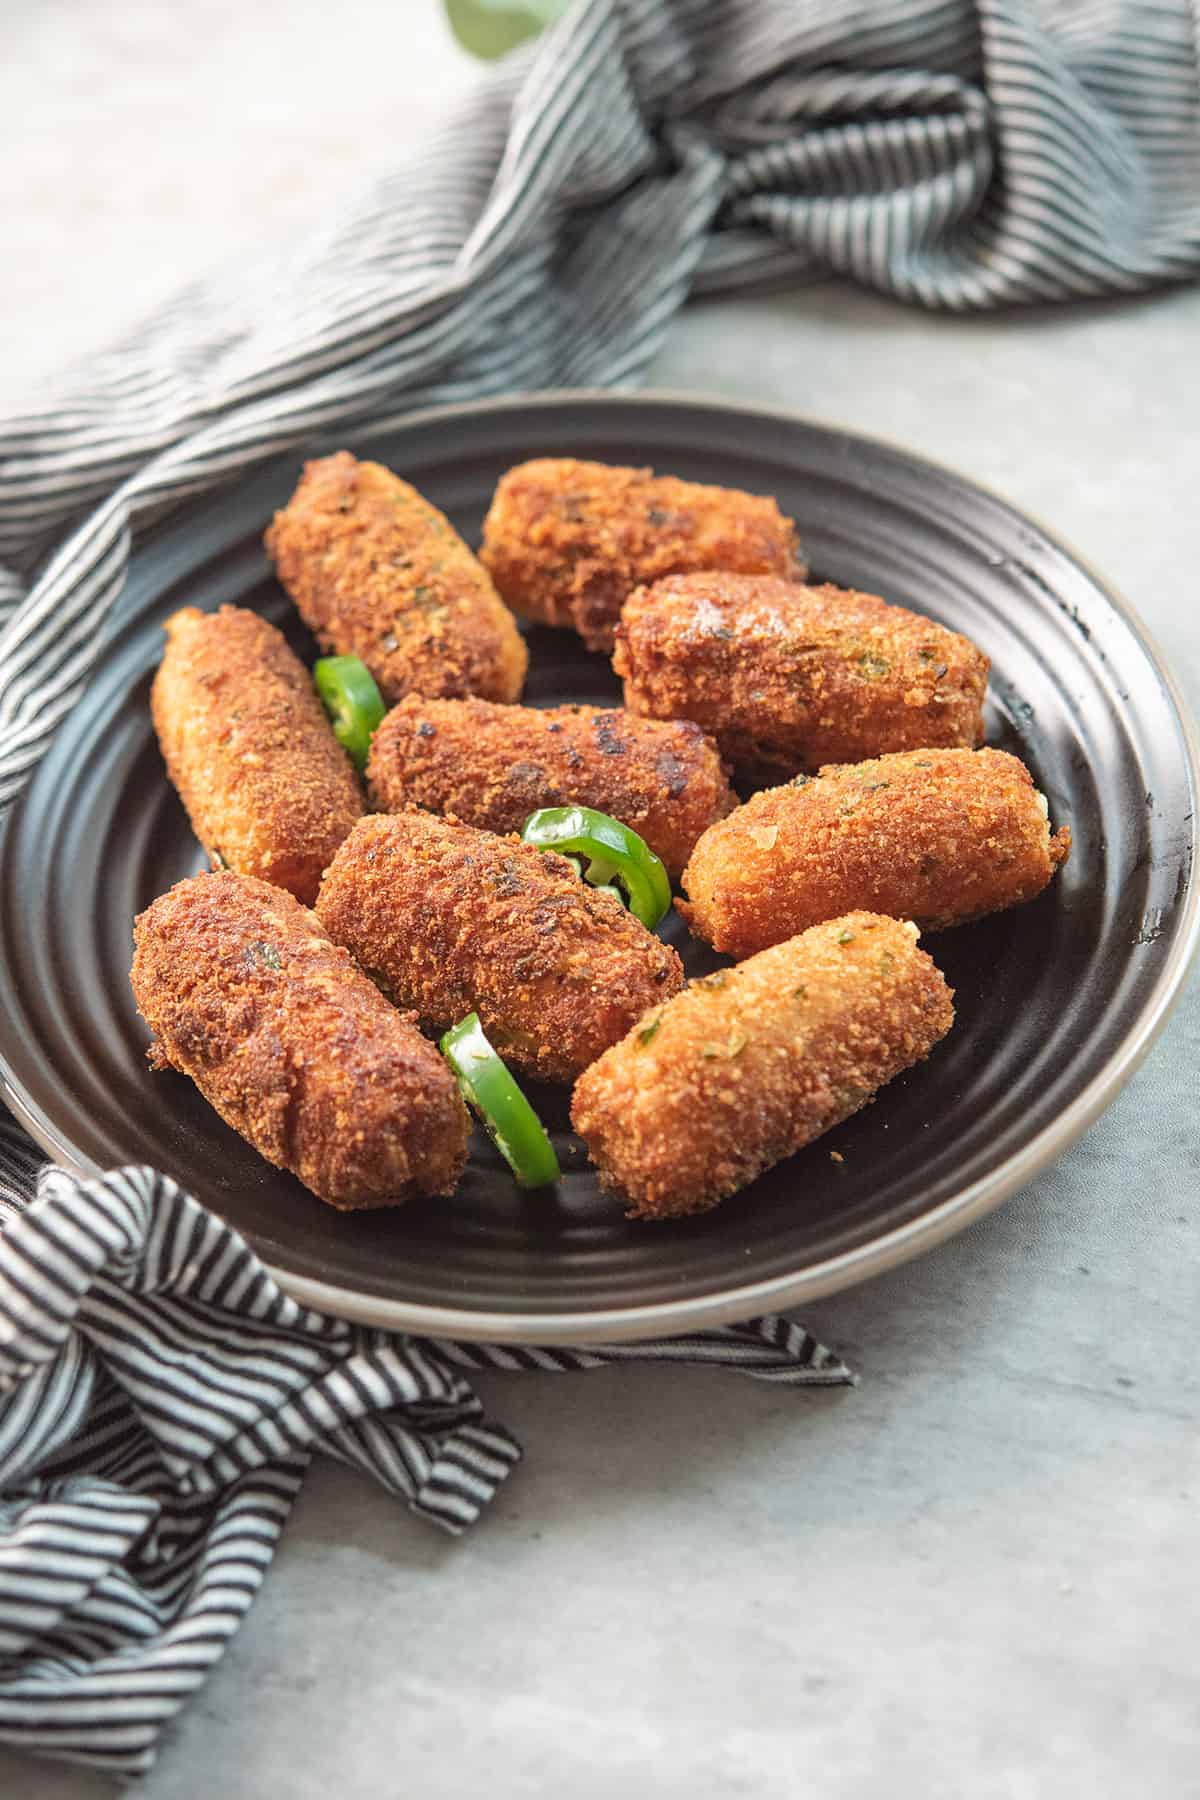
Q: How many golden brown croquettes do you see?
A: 9